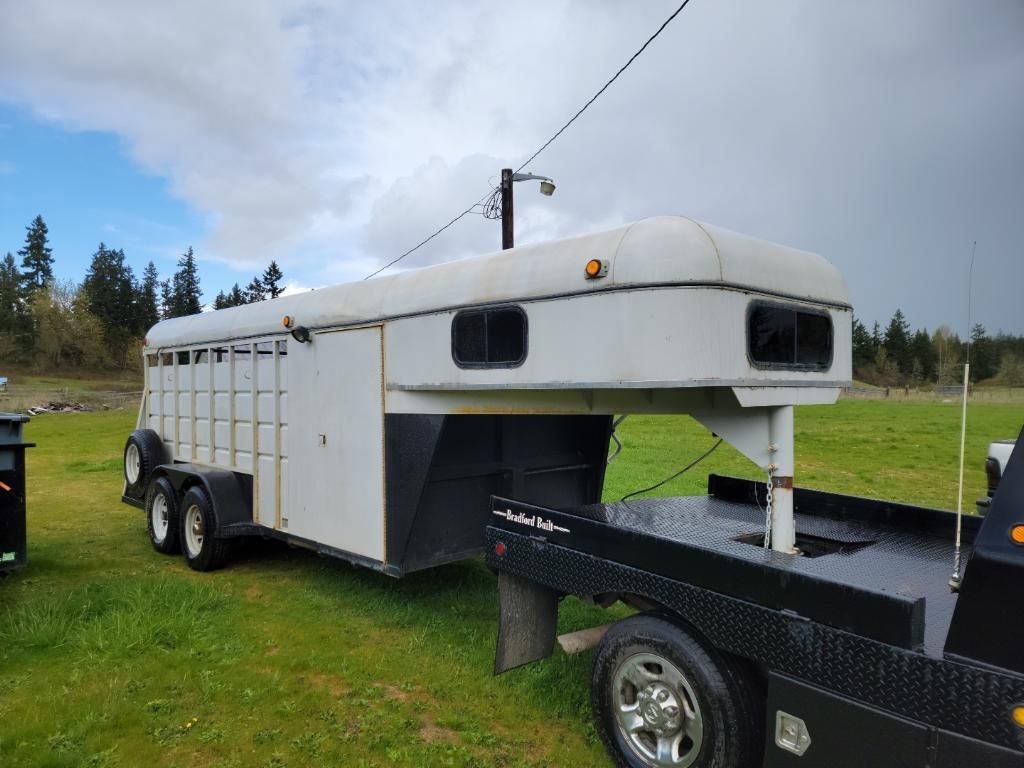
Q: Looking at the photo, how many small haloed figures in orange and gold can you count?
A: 0